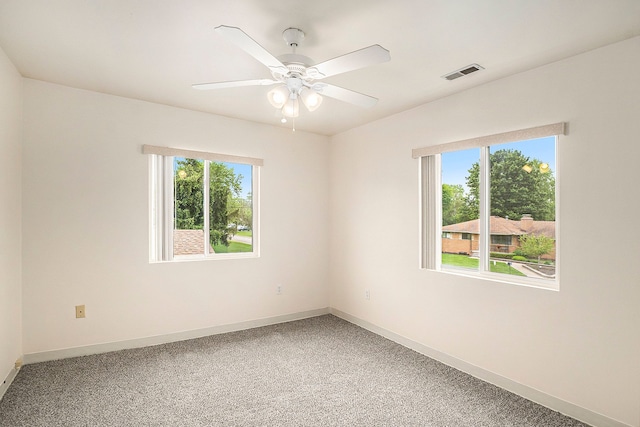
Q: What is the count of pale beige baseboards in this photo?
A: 3